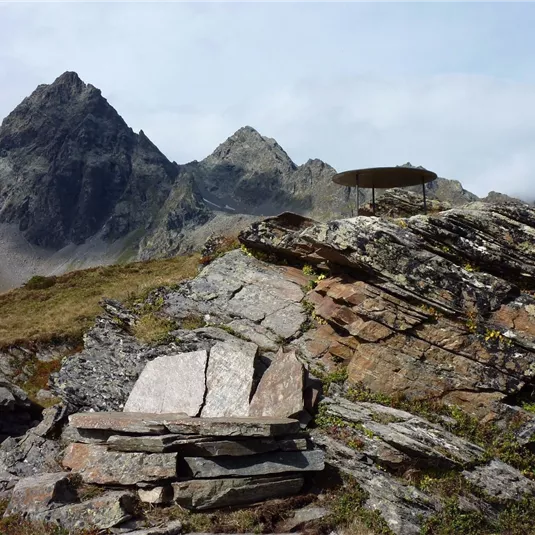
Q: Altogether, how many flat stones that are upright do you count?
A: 3